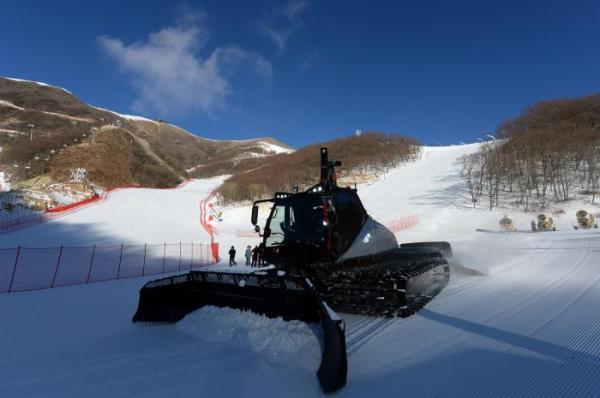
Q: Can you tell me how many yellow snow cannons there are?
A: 3